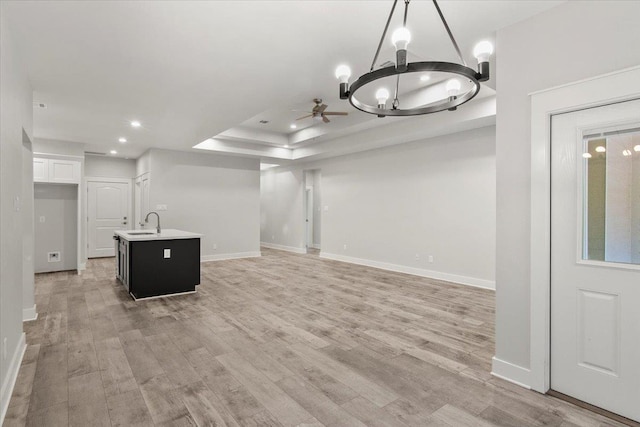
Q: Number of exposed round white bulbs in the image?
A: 5